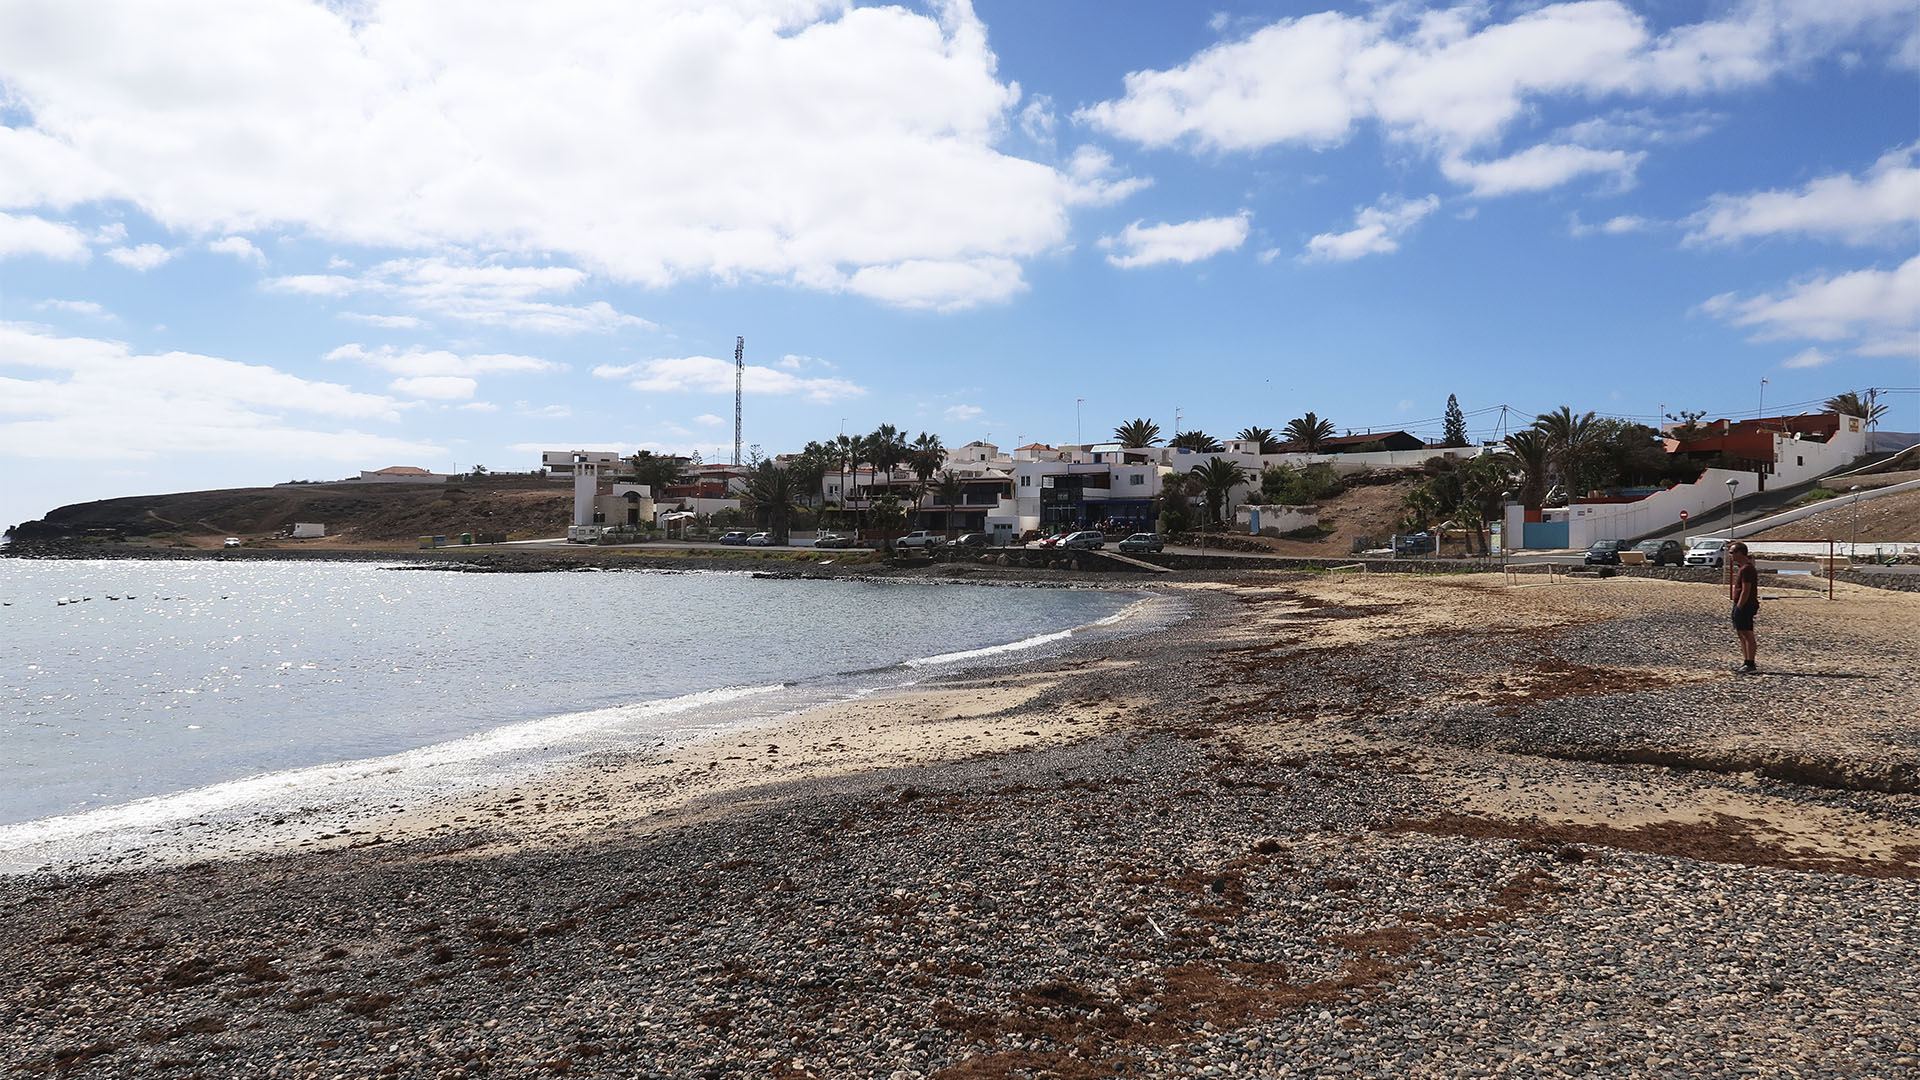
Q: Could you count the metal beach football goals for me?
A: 3